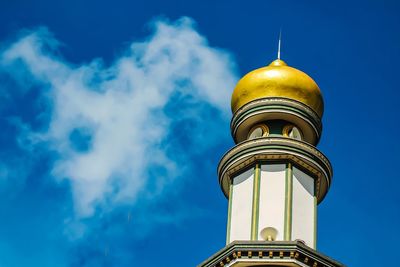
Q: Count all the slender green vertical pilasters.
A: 4